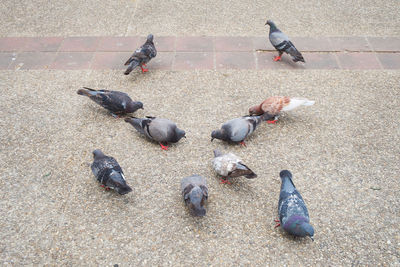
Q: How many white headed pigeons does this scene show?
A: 0